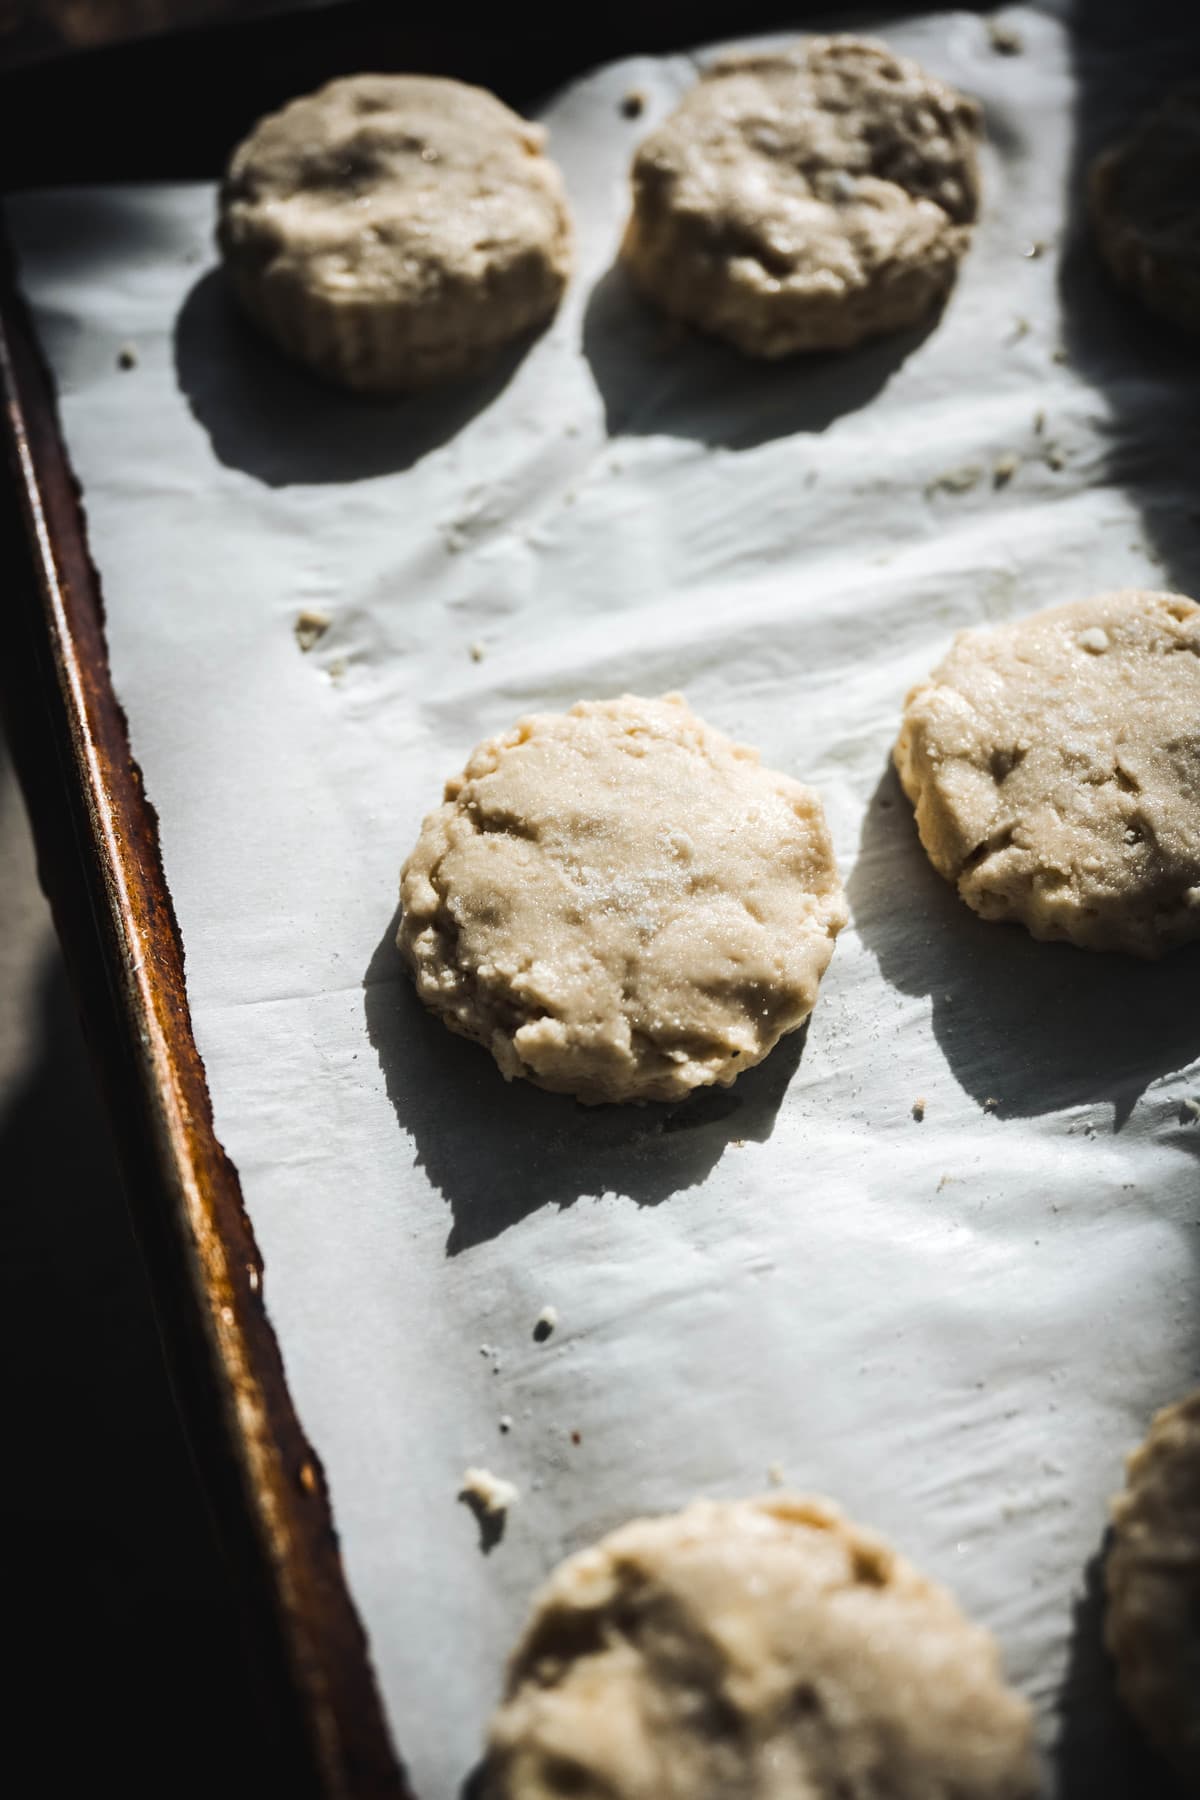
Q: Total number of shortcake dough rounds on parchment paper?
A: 7